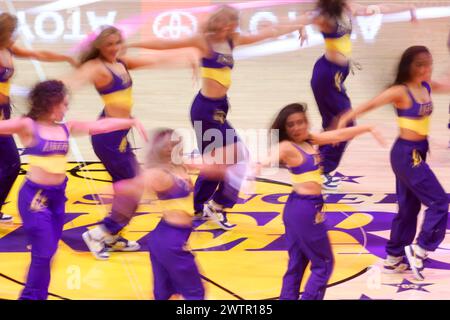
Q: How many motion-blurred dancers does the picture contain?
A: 8